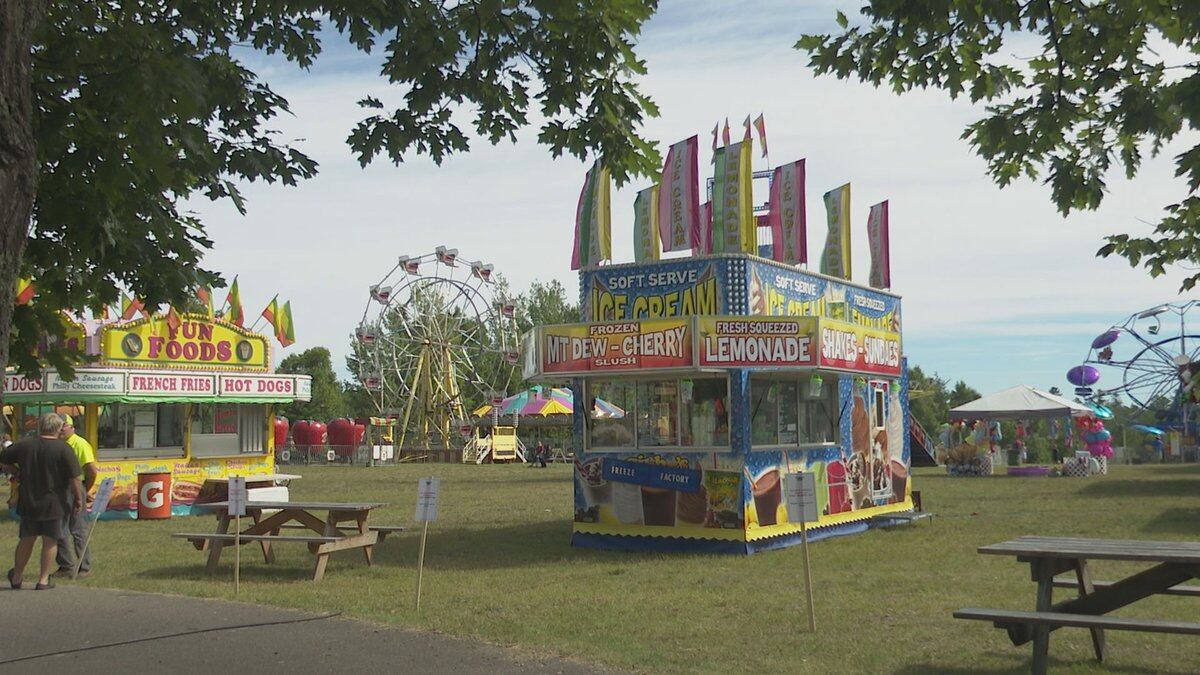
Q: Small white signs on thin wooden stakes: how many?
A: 4